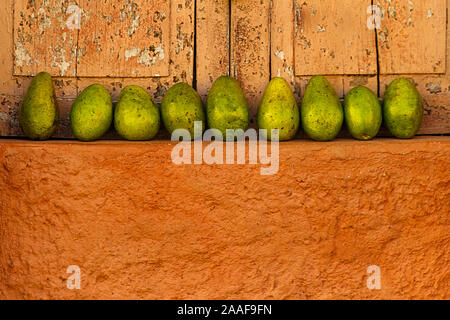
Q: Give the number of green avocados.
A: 9